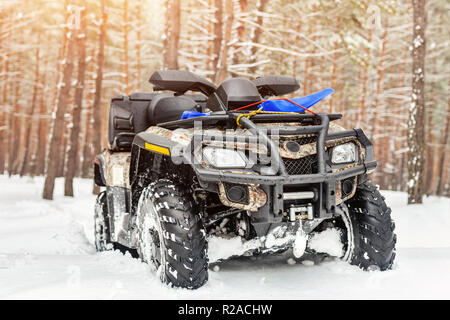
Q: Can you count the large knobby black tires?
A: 3